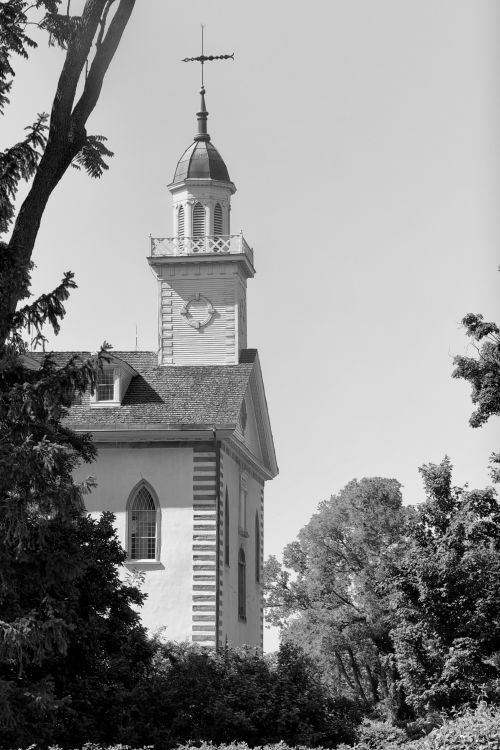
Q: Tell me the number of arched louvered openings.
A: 3